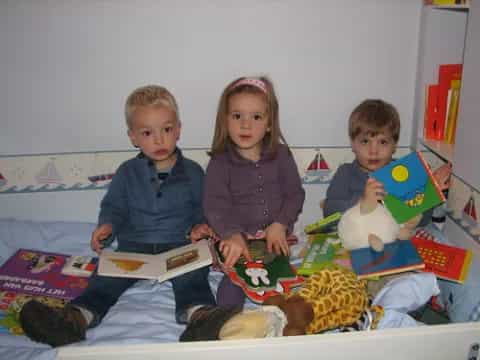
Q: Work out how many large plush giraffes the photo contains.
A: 1